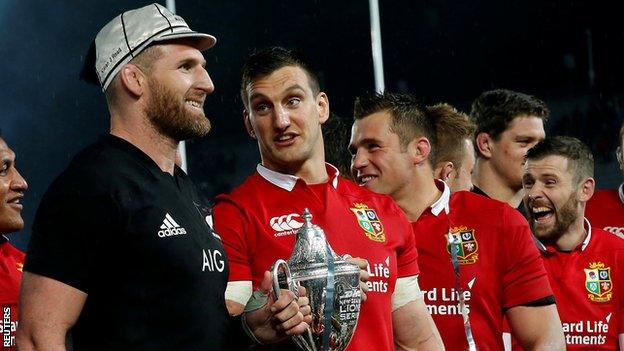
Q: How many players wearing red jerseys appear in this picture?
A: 5